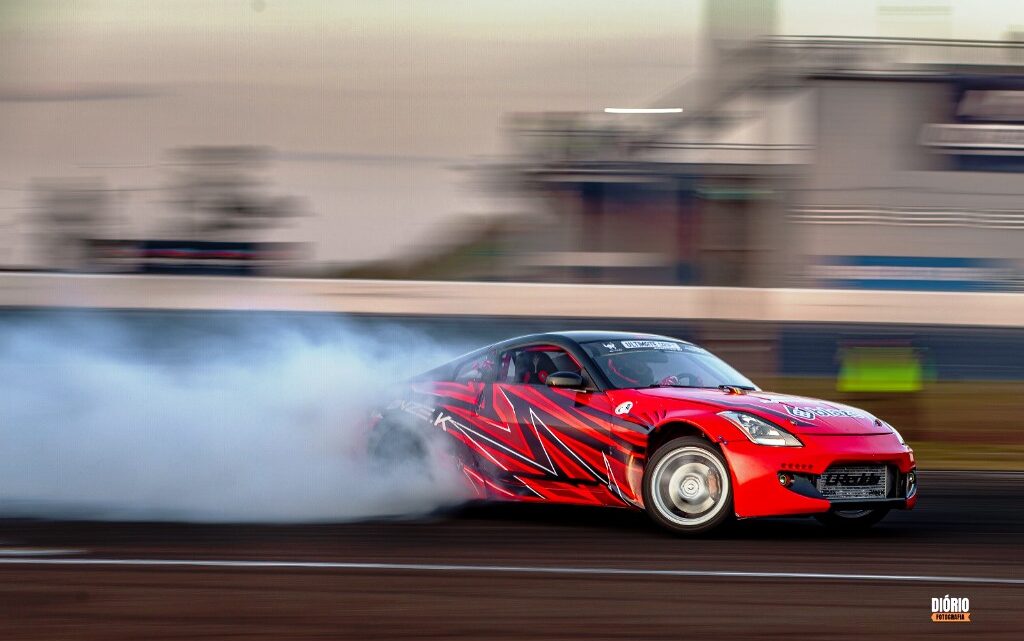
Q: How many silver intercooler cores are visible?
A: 1